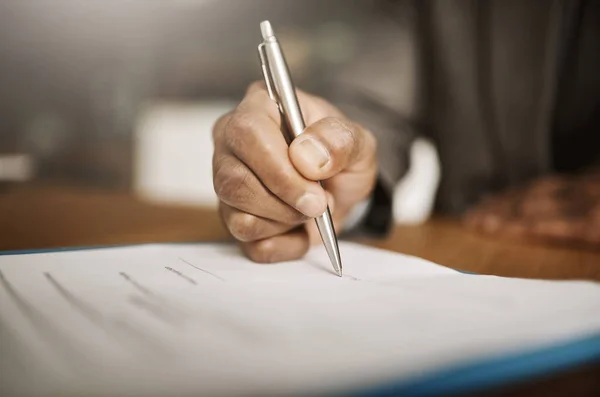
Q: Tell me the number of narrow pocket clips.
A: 1